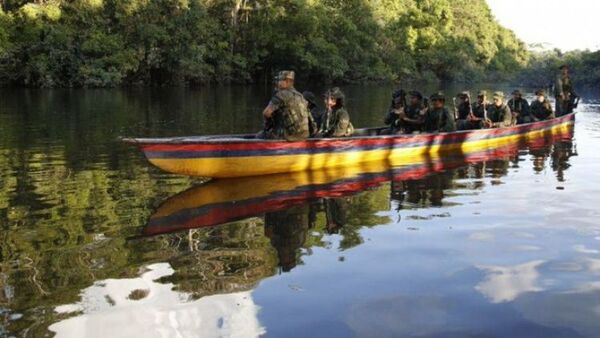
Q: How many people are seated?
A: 11